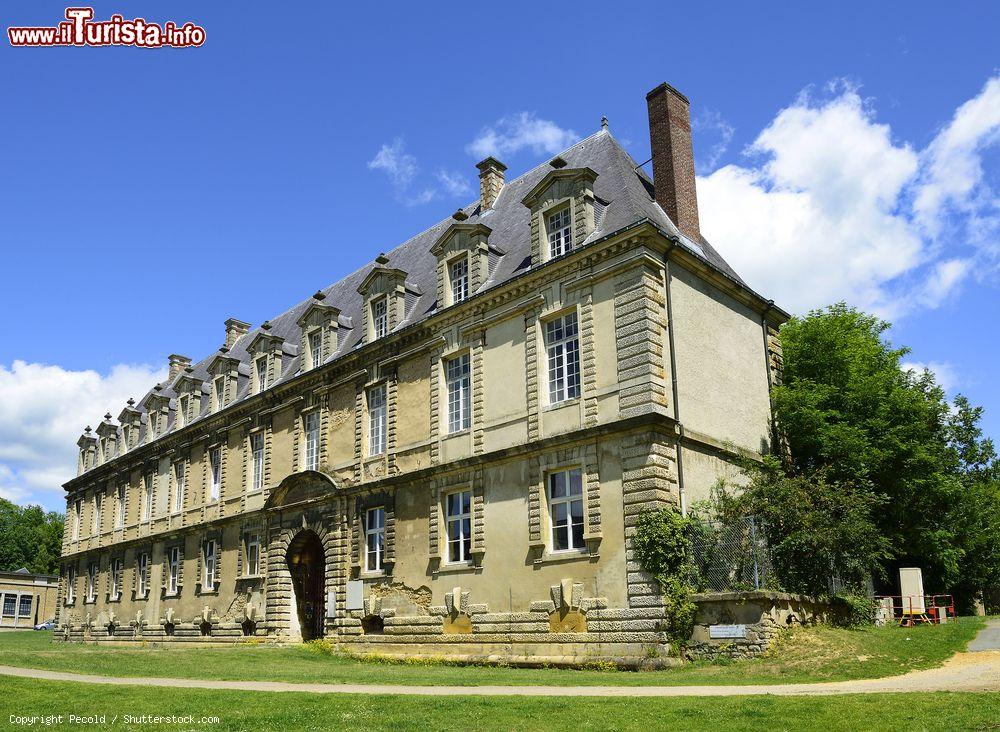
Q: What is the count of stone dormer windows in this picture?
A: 11